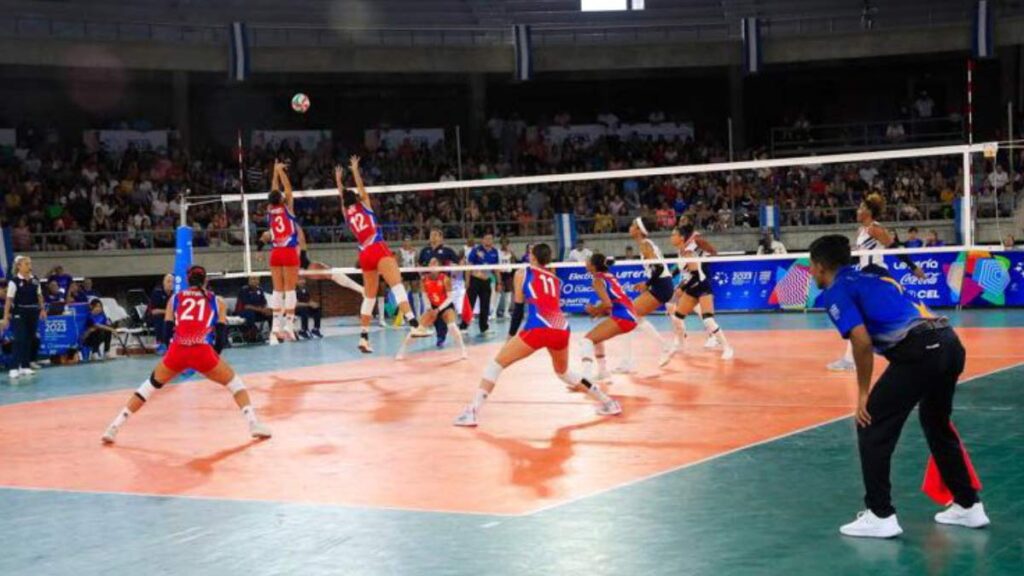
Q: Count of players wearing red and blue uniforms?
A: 5